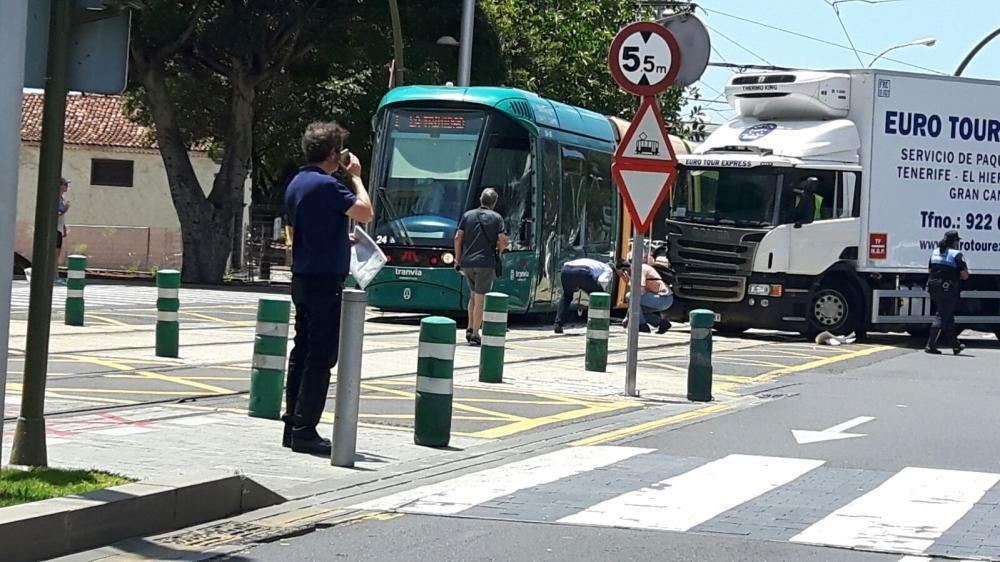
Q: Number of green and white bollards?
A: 7